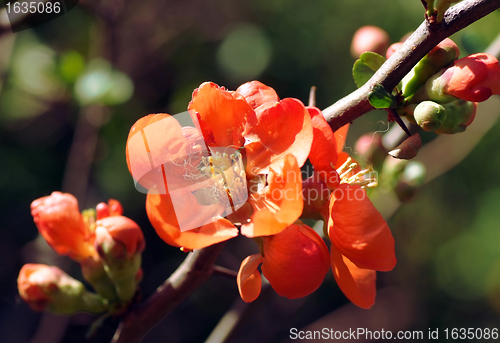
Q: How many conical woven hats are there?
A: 0